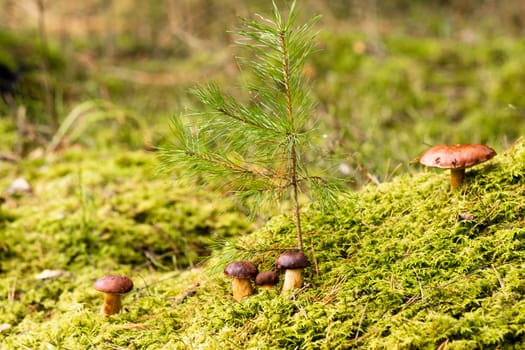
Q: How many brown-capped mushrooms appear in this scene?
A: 5